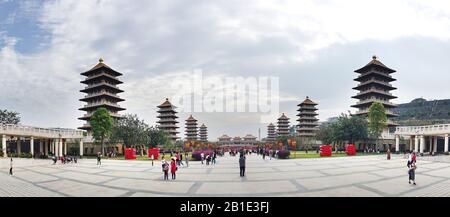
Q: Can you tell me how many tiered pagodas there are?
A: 8